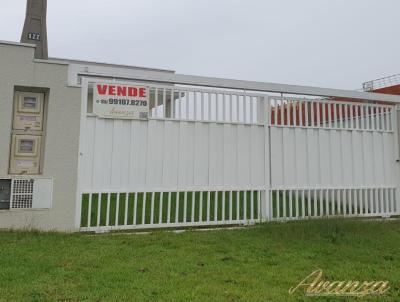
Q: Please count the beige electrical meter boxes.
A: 2